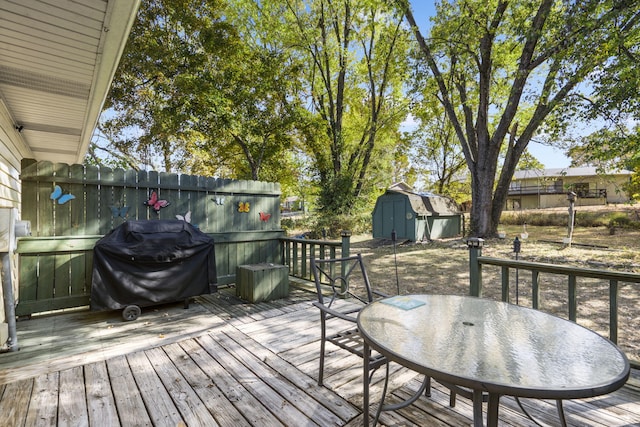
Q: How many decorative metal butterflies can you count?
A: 7